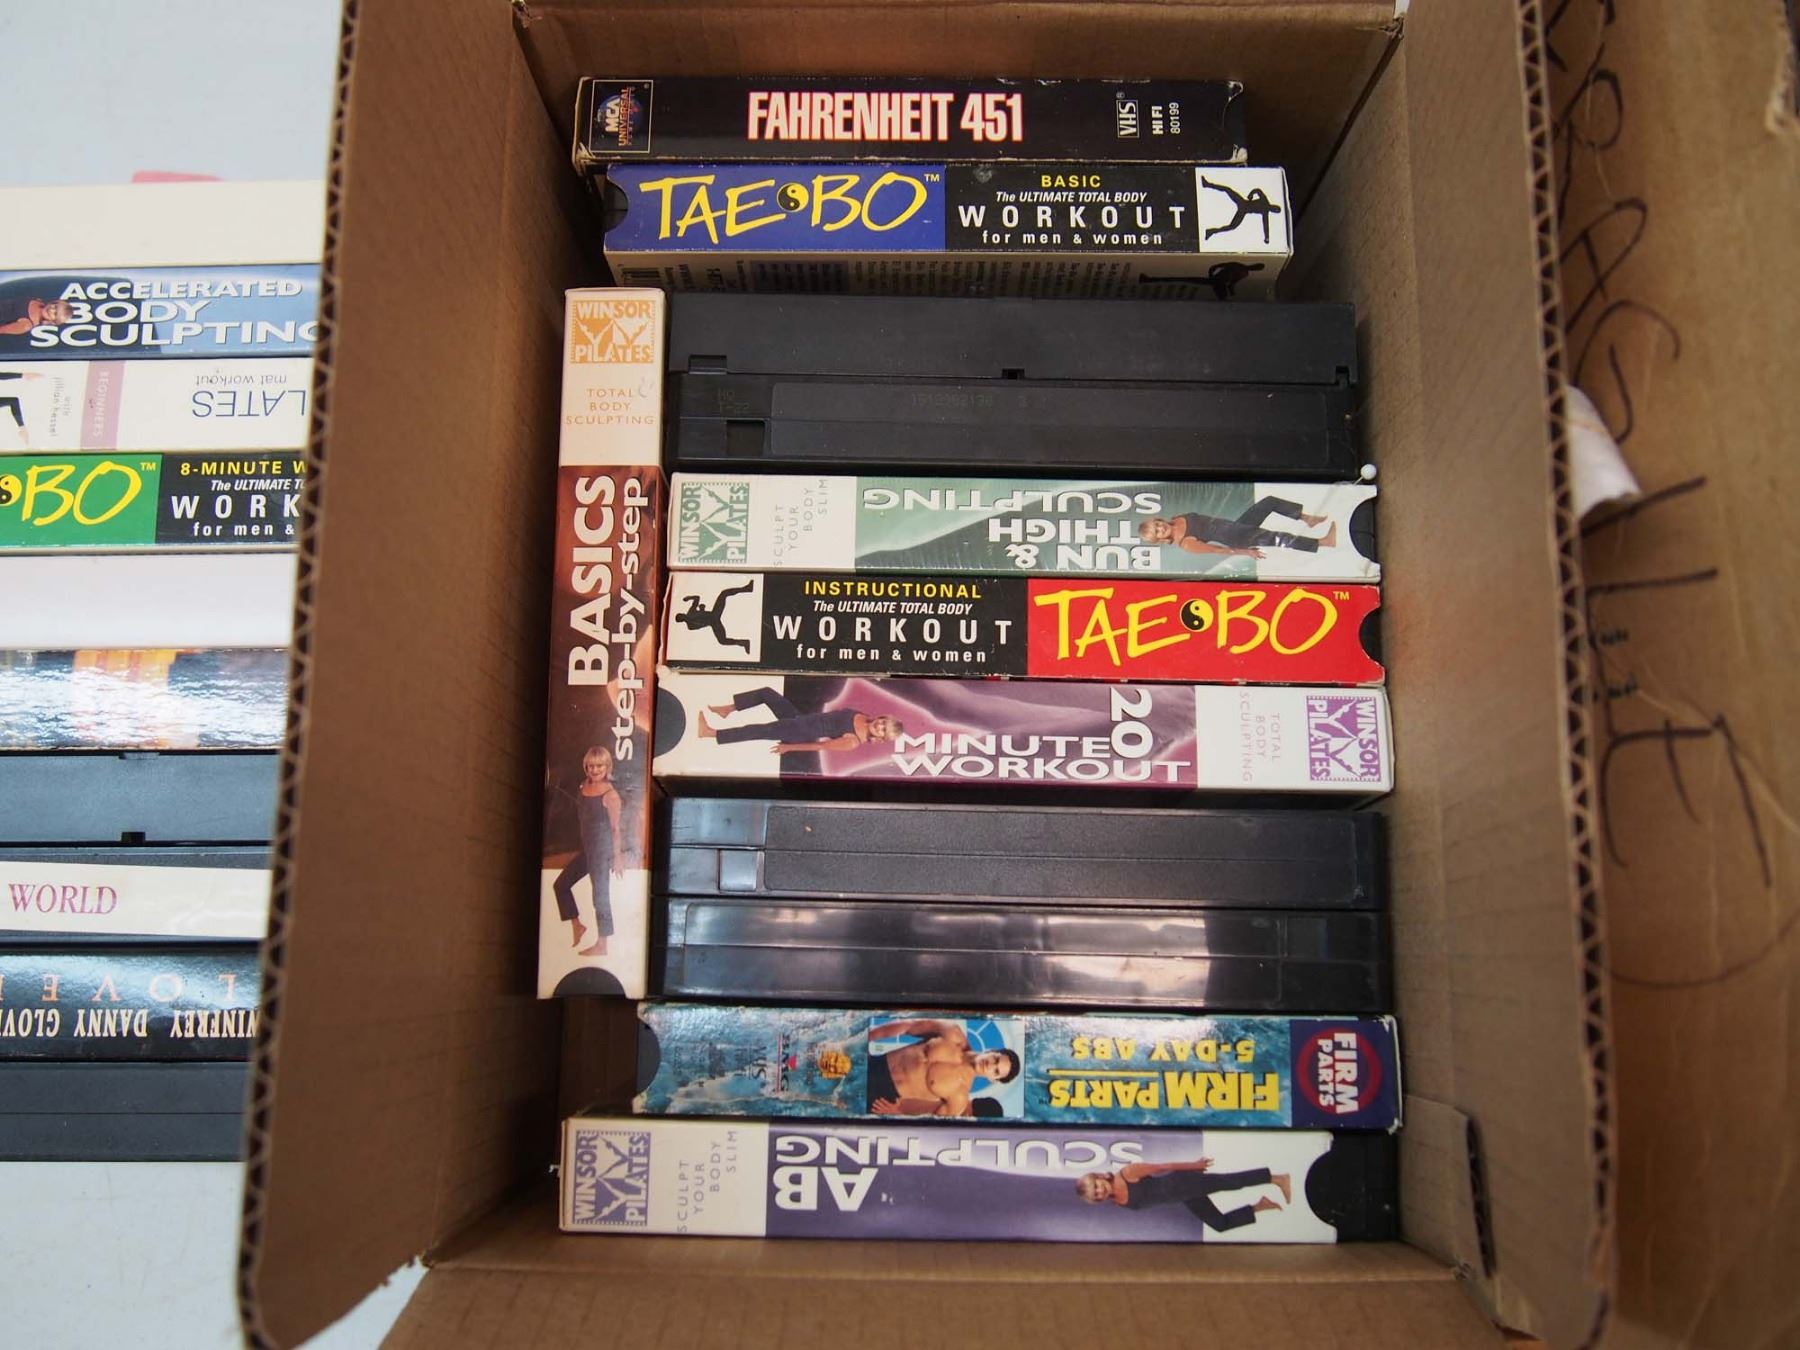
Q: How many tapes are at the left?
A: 10